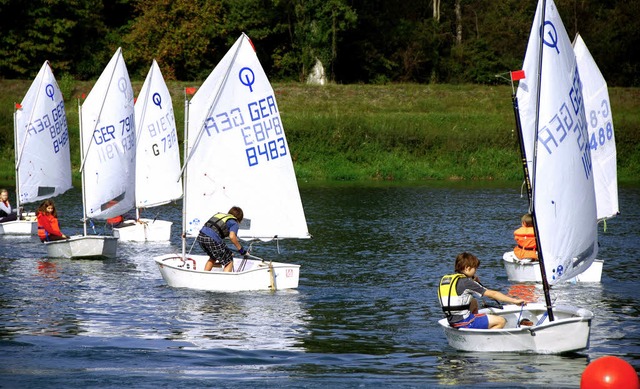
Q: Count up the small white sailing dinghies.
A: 6